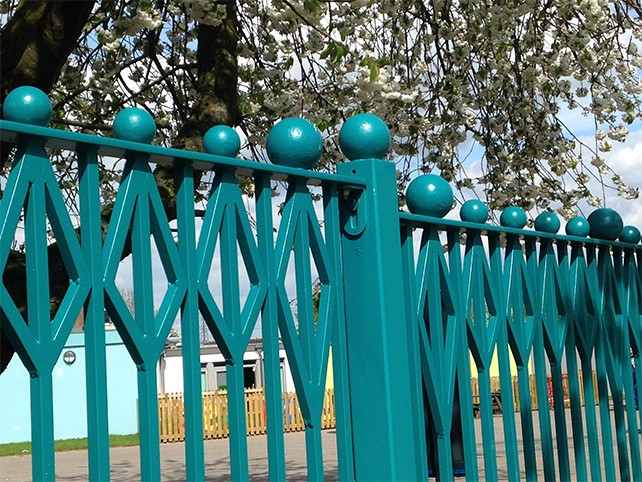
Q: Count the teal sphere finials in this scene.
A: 12